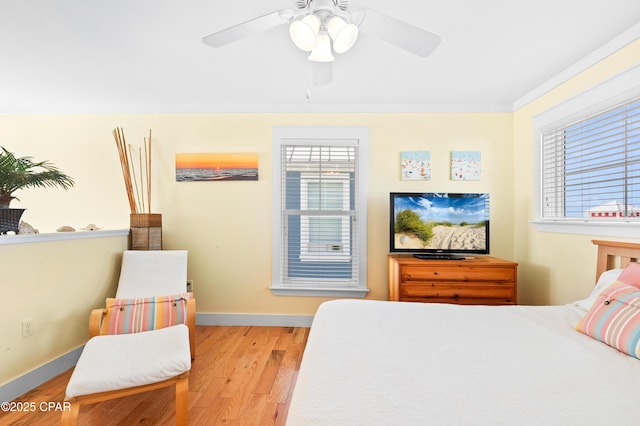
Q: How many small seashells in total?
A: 3